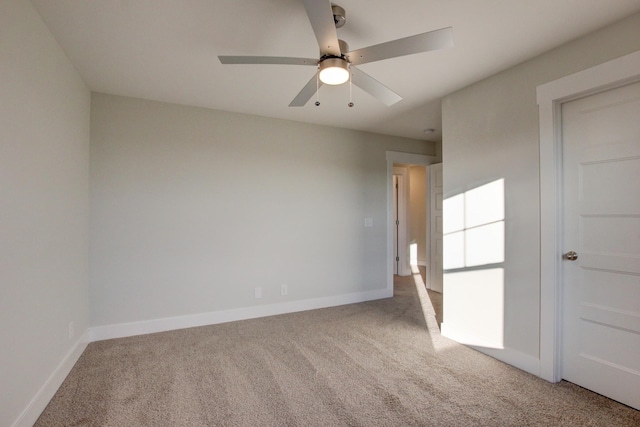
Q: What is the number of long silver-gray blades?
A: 5